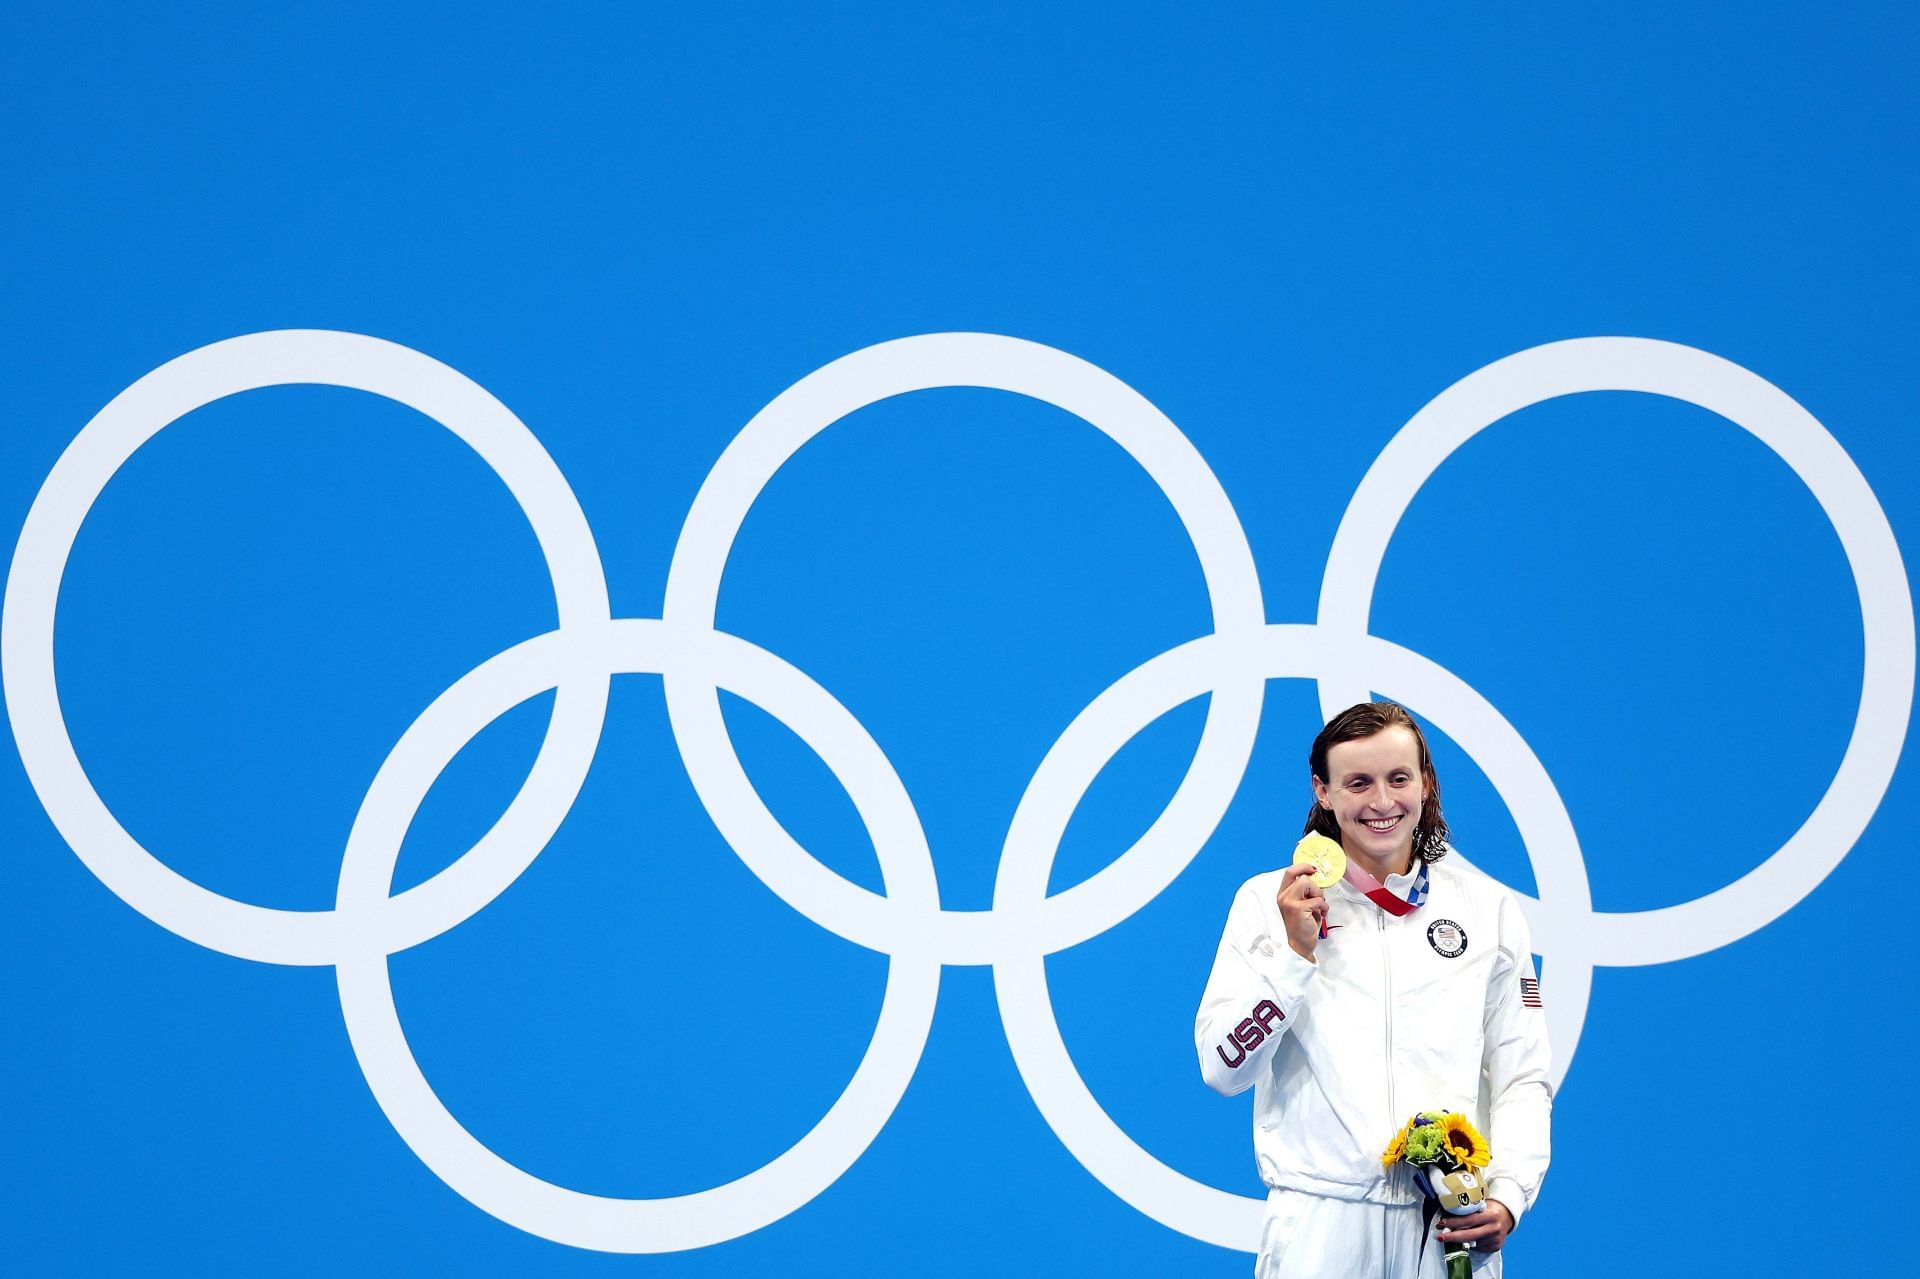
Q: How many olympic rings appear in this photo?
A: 5